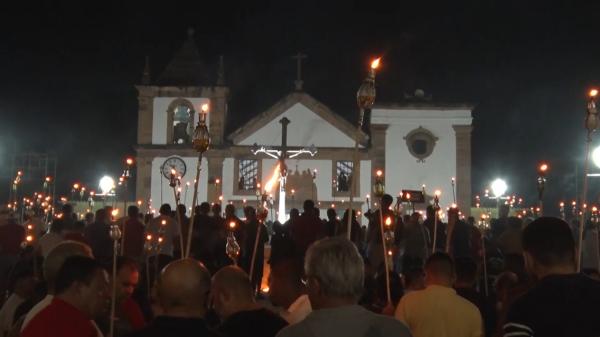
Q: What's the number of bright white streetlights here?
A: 3